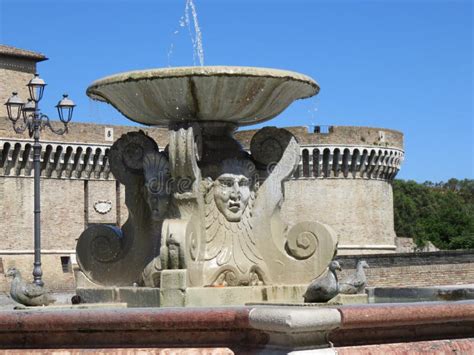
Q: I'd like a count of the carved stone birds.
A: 3